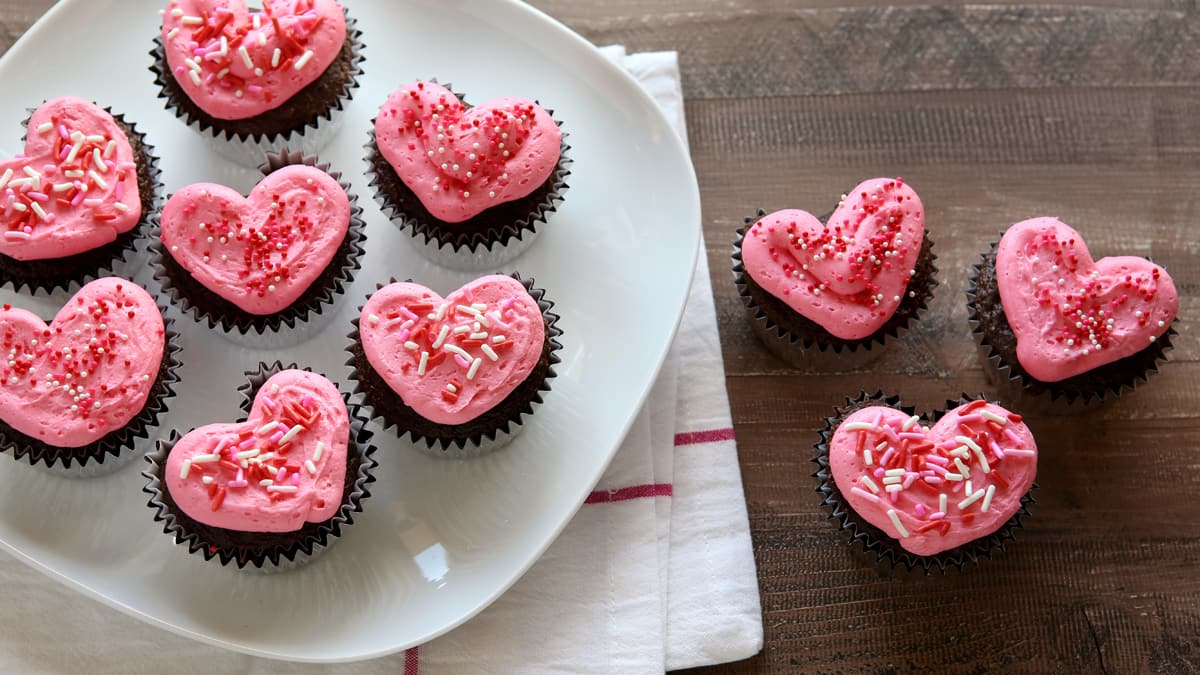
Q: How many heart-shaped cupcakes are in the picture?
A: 10